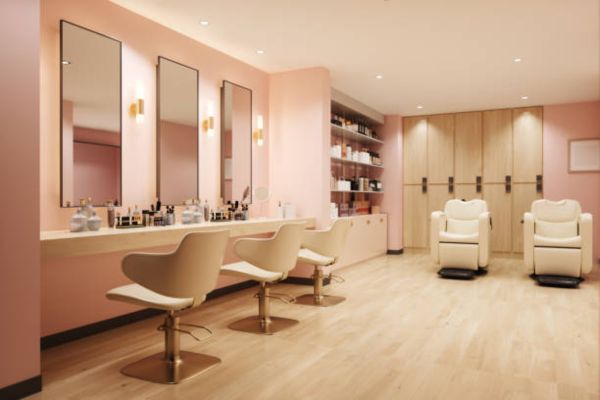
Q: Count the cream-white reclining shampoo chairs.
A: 2